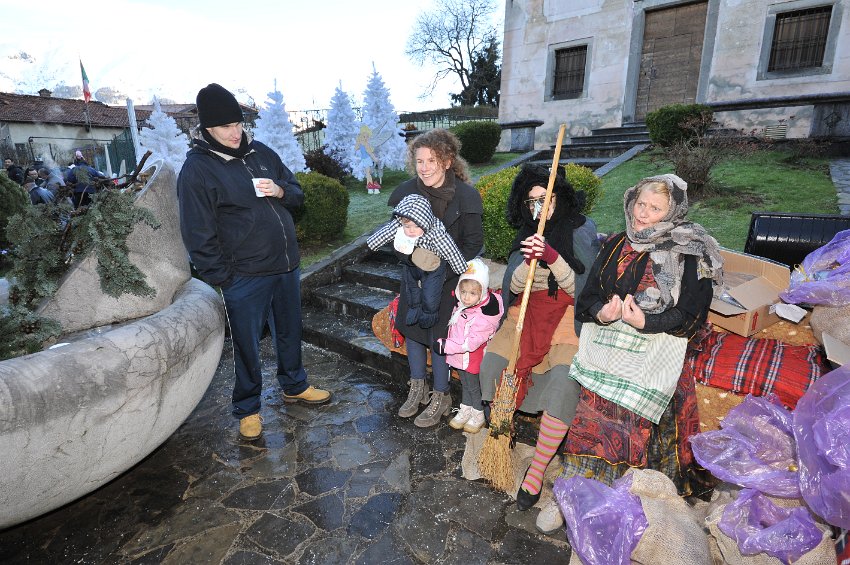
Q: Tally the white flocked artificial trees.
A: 4